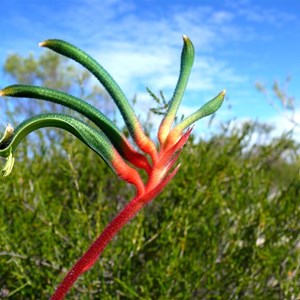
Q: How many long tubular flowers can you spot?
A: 5